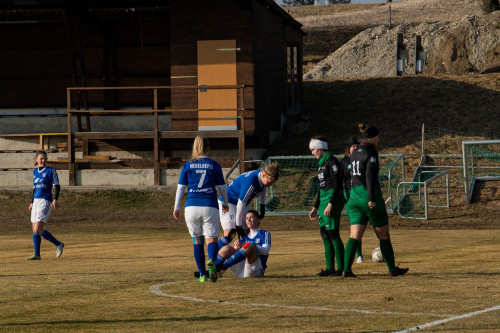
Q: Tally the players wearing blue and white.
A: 4